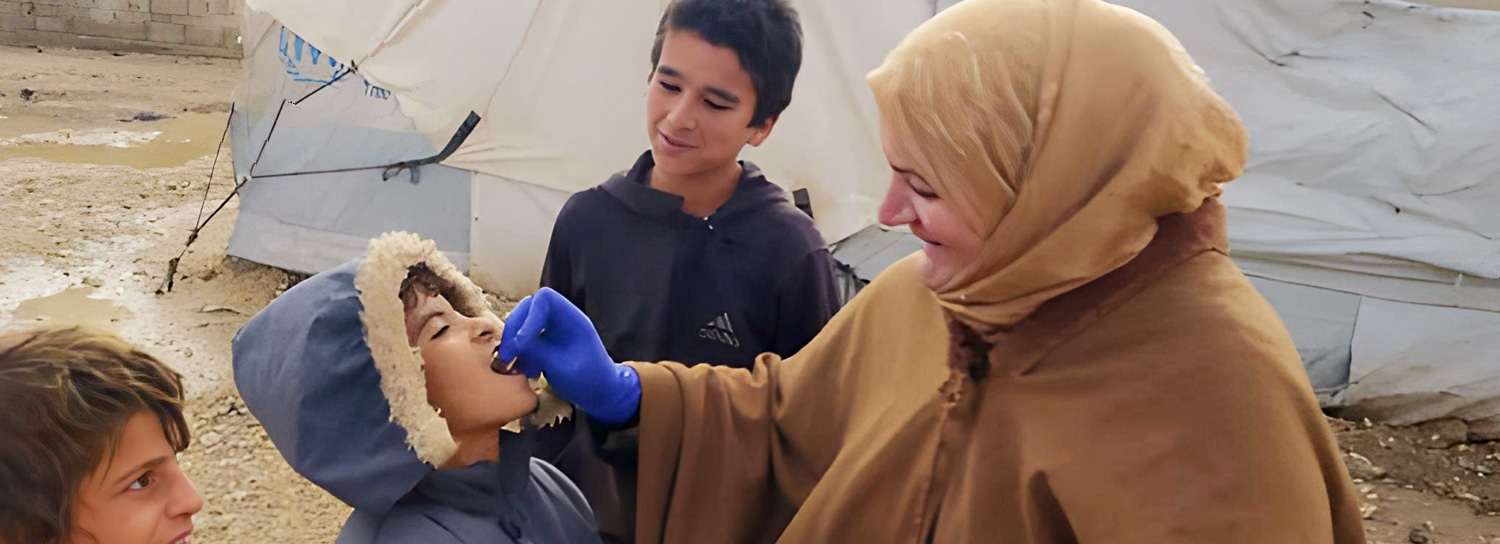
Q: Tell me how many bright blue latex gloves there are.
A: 1